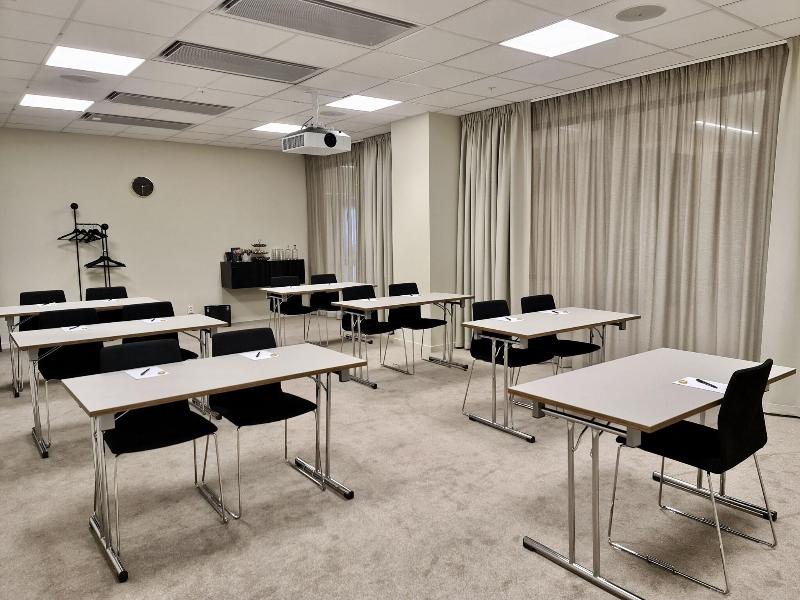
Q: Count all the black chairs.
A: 13